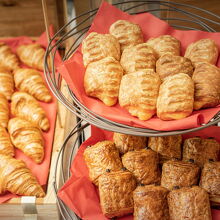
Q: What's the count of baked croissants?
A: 9